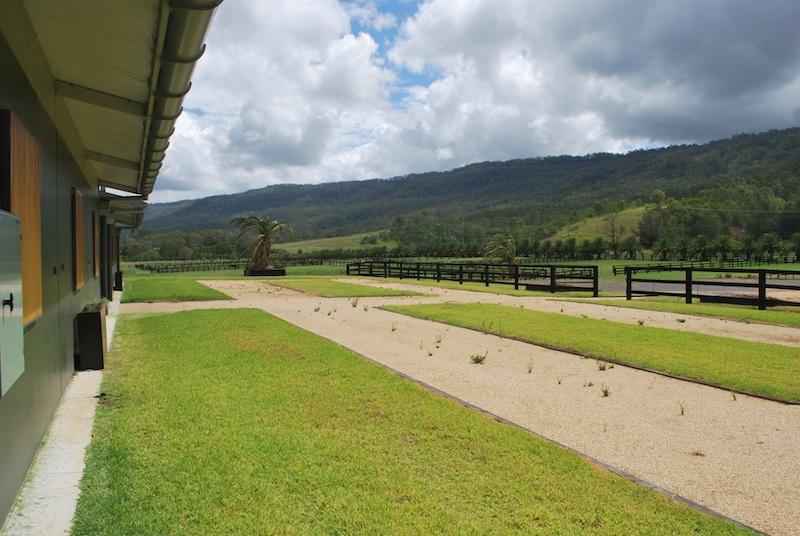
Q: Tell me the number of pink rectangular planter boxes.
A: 0